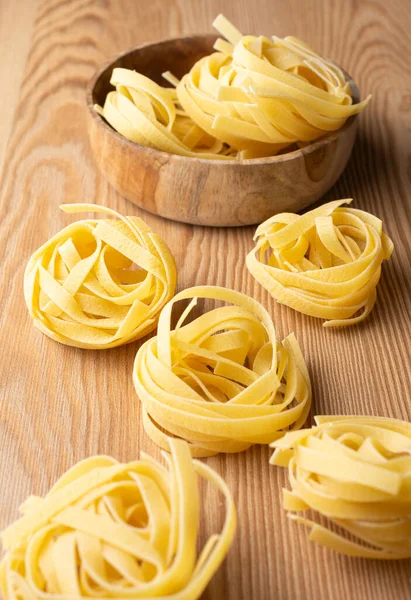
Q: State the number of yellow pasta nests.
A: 7